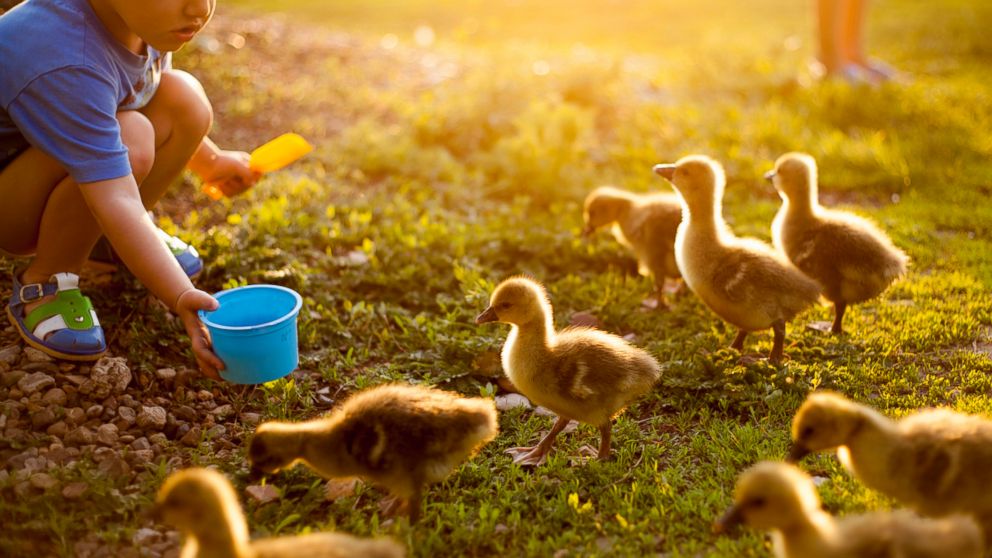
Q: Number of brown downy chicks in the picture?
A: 8